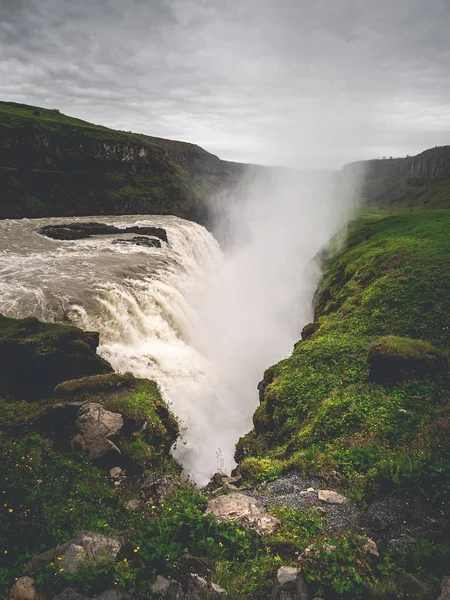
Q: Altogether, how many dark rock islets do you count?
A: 2